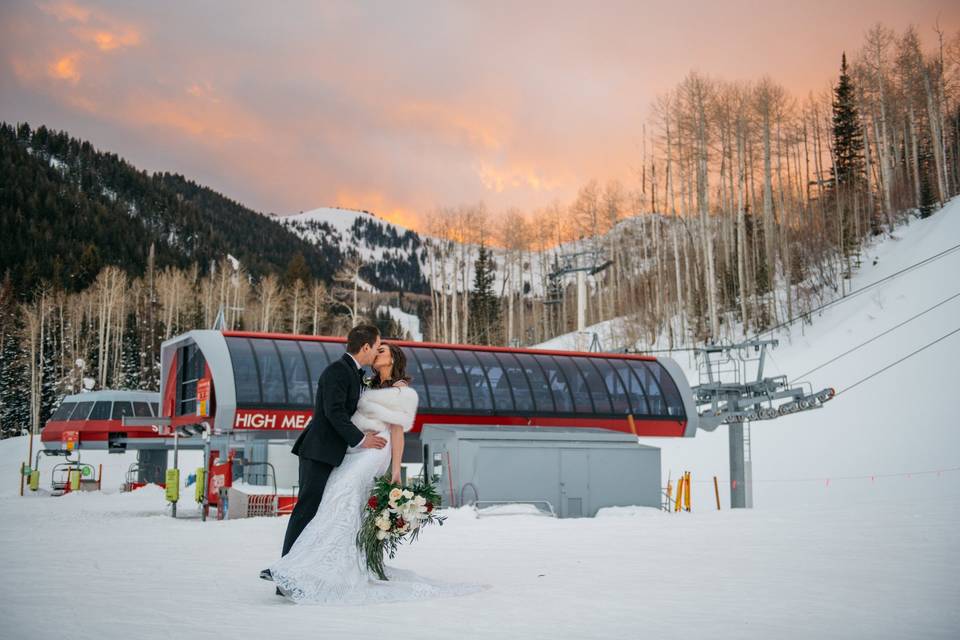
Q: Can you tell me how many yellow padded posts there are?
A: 4